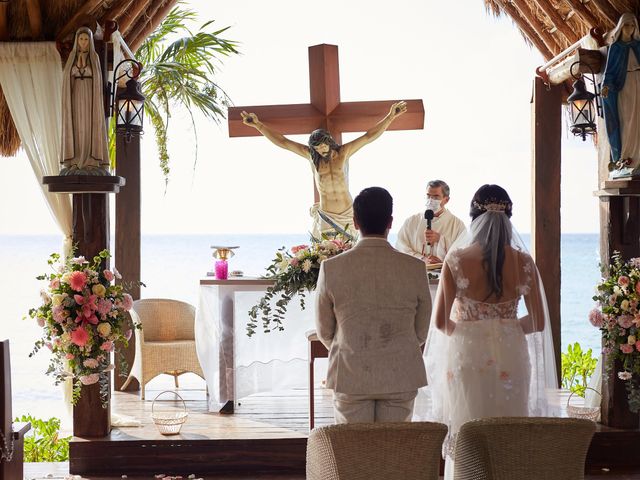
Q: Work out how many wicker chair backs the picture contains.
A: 3